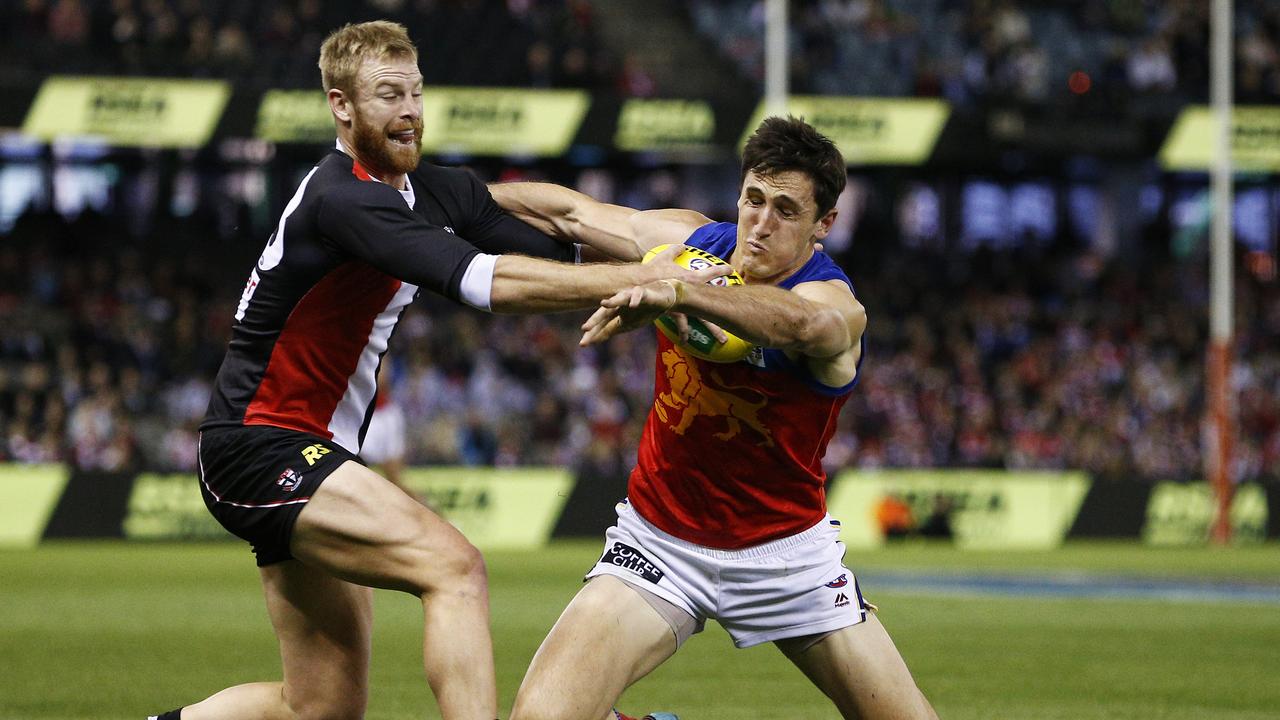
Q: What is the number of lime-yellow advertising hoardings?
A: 11